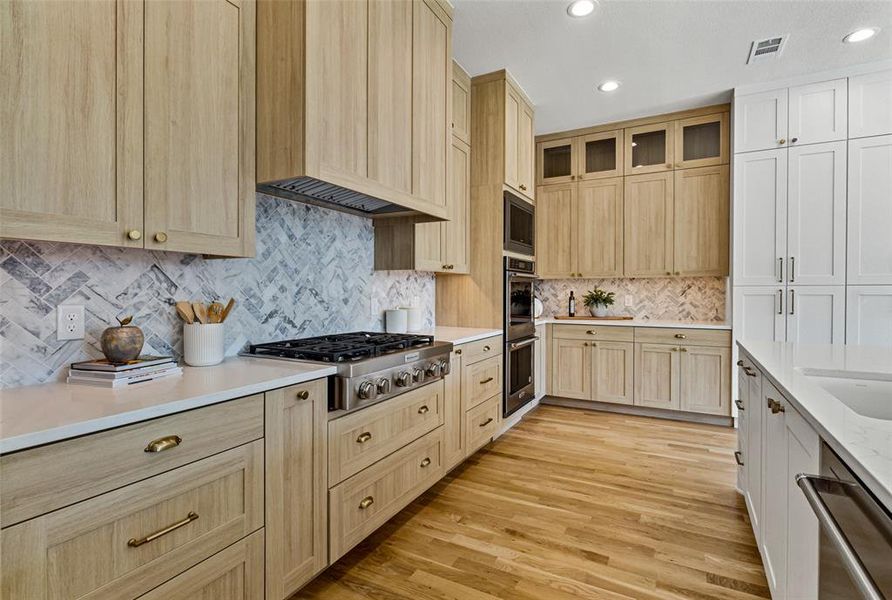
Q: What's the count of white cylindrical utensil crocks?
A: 1